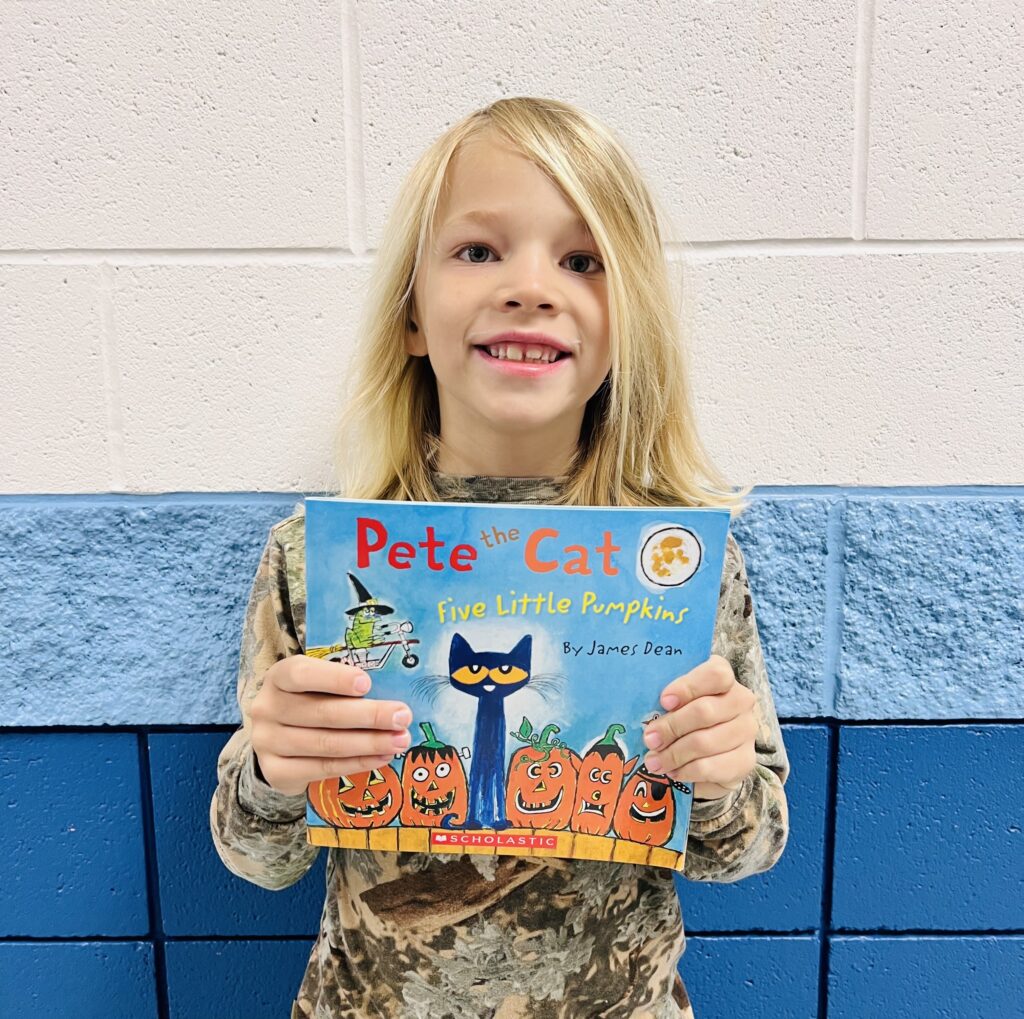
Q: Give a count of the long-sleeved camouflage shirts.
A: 1